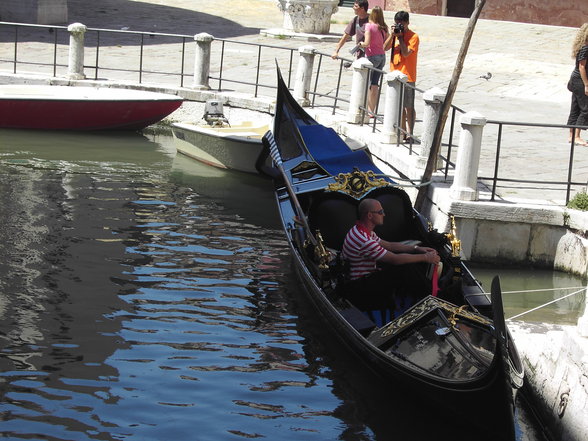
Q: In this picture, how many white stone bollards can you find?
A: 7